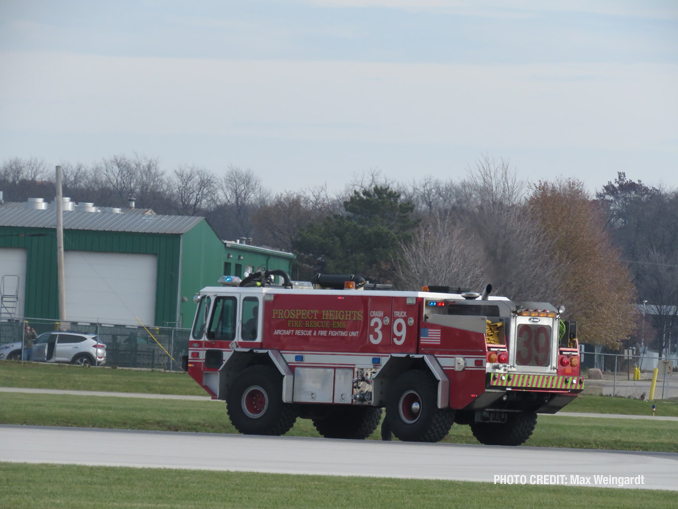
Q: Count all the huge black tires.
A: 4